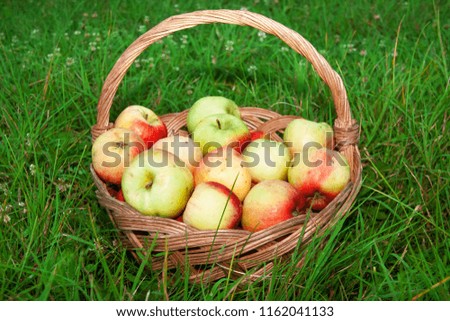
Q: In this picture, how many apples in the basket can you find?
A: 12